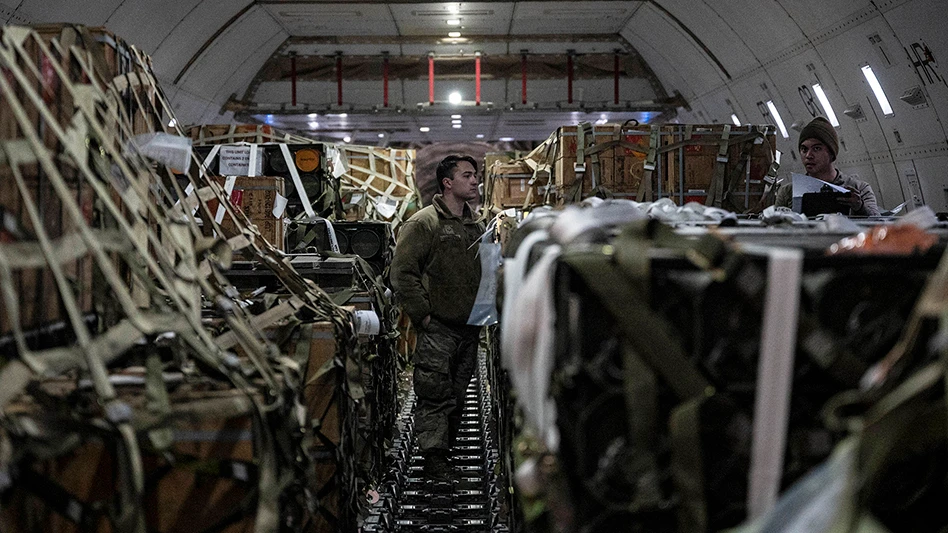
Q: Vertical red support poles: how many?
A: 8